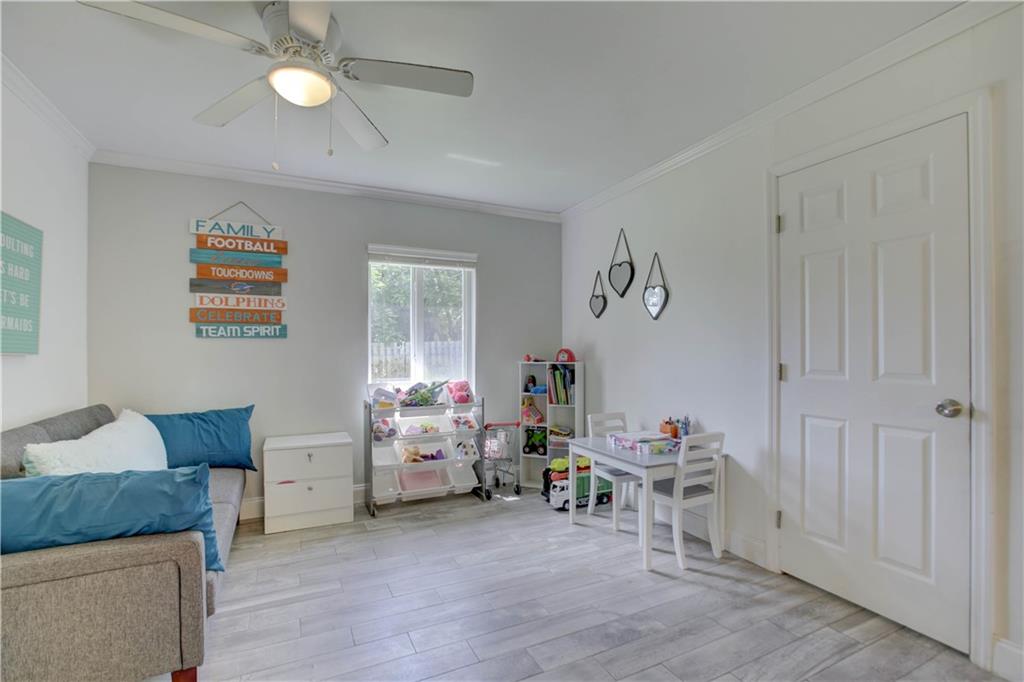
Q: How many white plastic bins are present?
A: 12